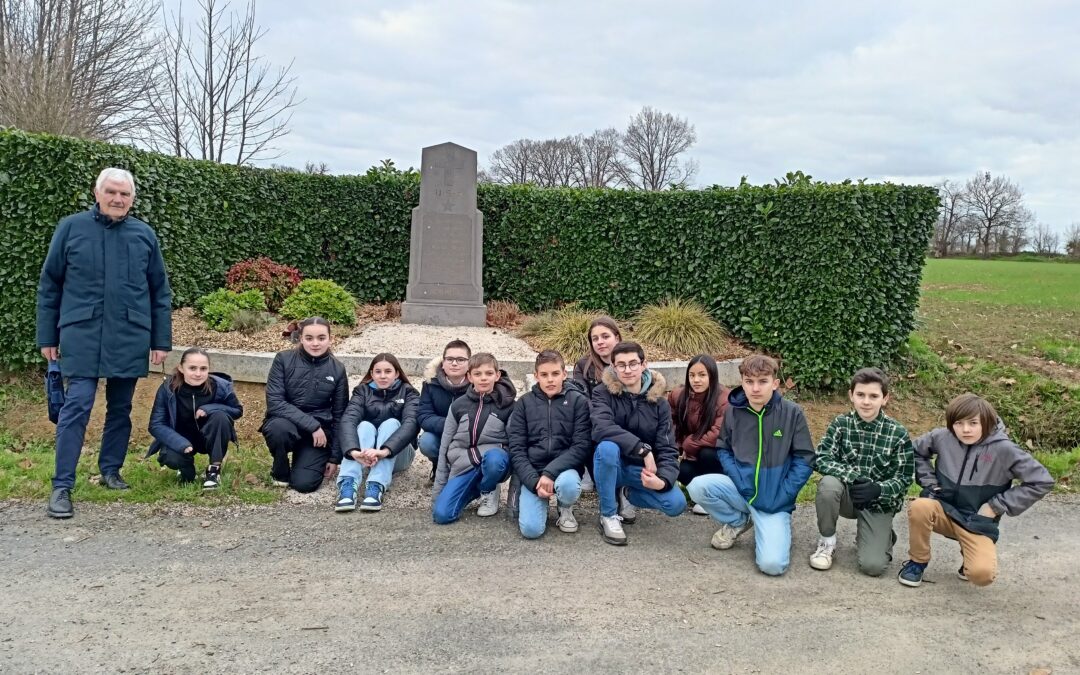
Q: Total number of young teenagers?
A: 12